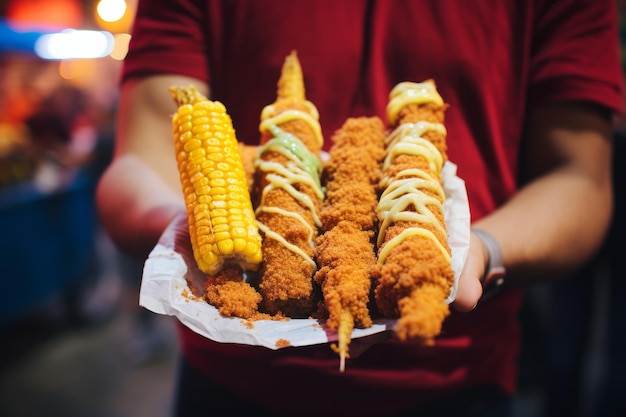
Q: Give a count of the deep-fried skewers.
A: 3